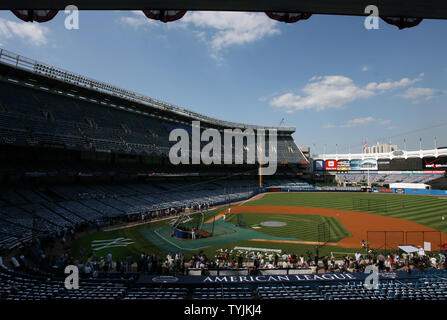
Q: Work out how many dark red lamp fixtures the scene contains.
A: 4